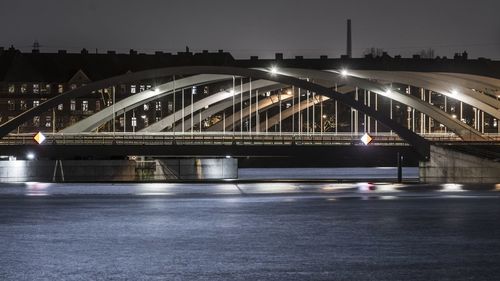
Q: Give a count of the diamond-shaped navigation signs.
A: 2